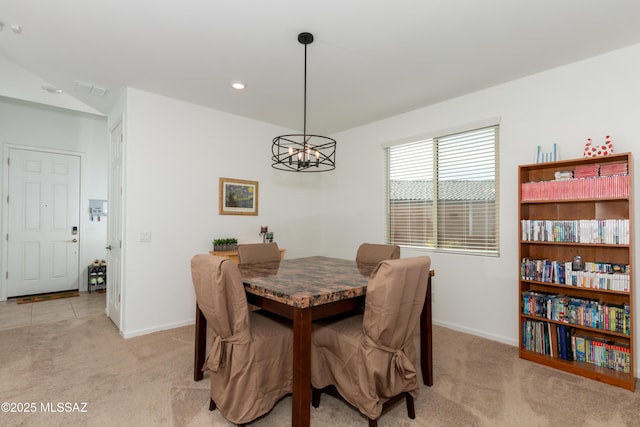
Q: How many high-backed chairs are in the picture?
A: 4